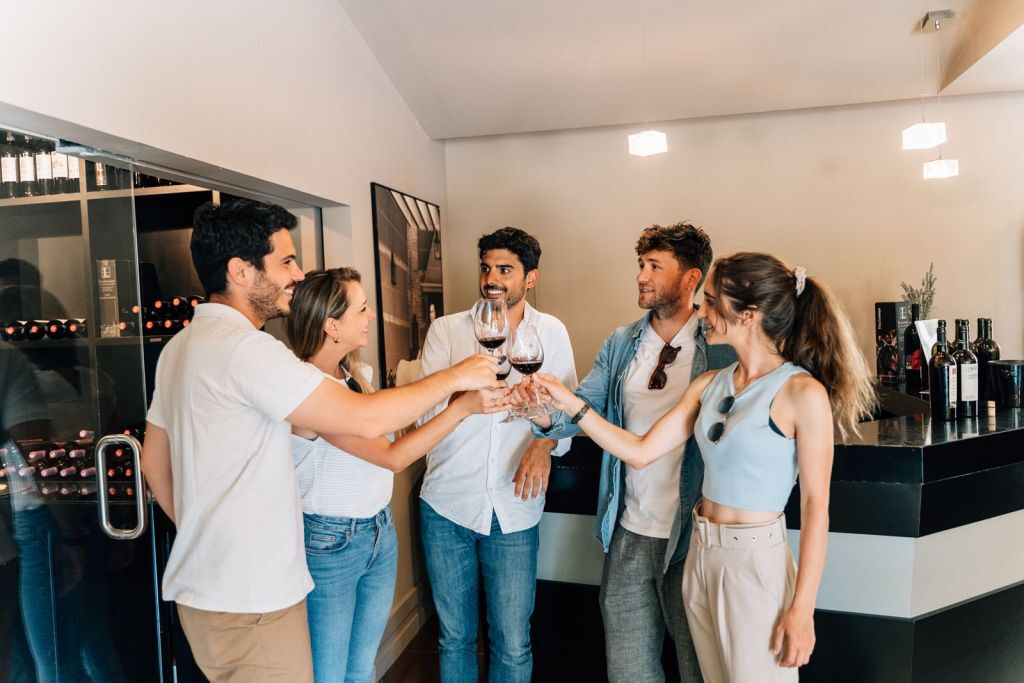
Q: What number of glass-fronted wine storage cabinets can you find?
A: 1